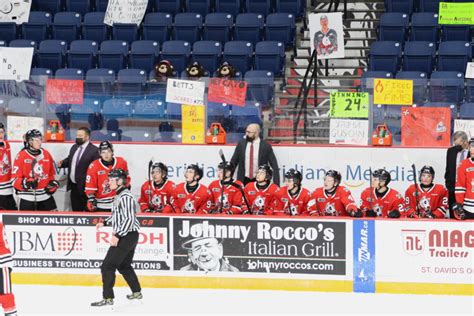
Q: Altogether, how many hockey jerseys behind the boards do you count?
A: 12